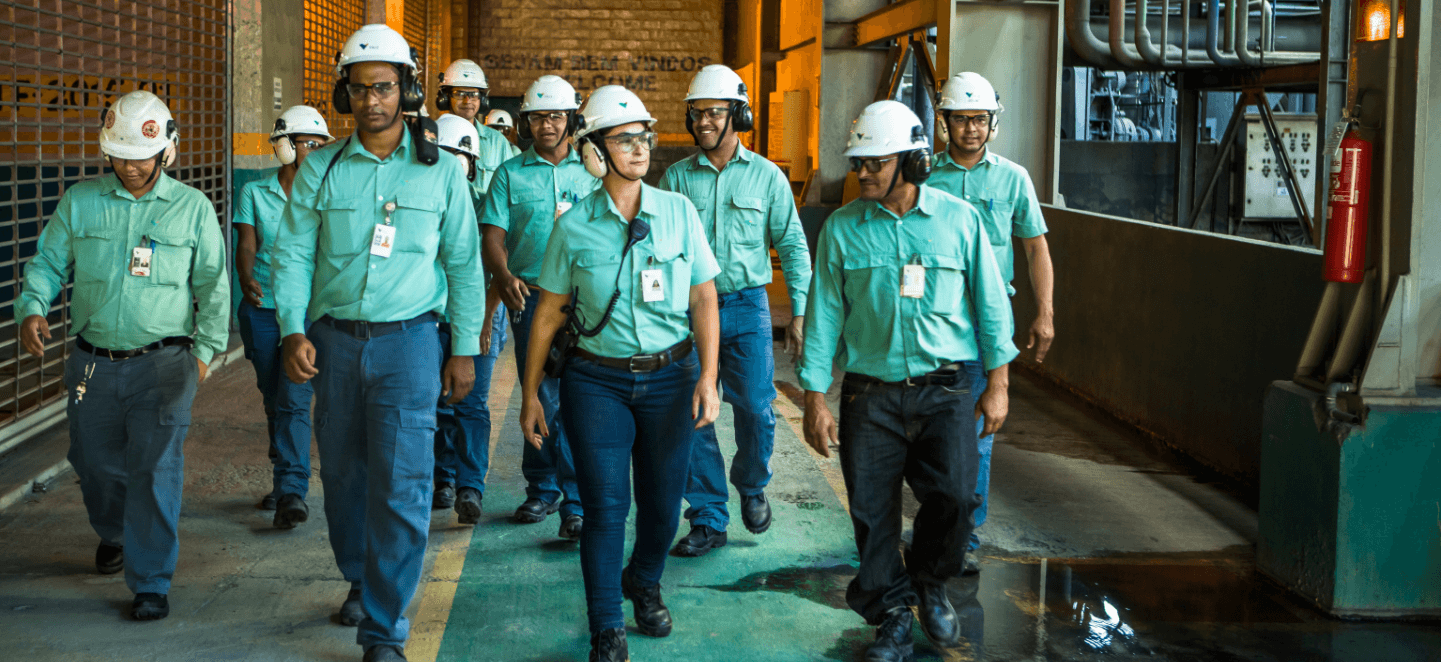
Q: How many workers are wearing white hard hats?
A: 11